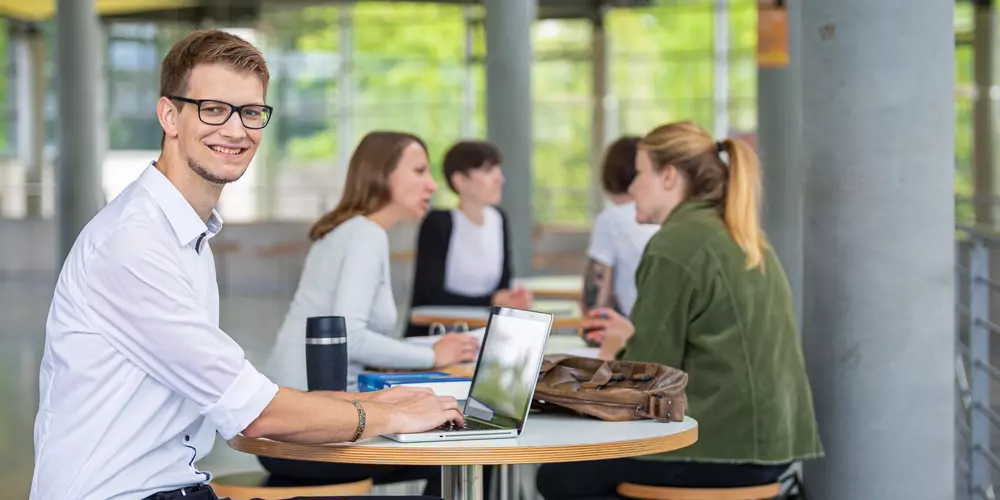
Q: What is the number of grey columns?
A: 4